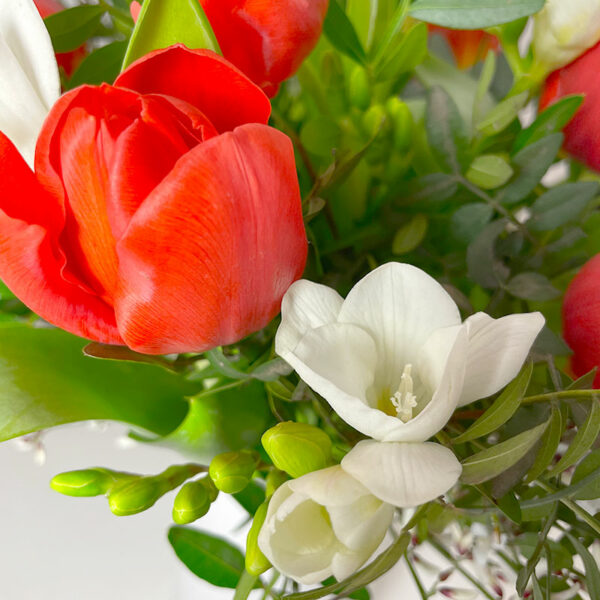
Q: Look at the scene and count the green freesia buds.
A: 6